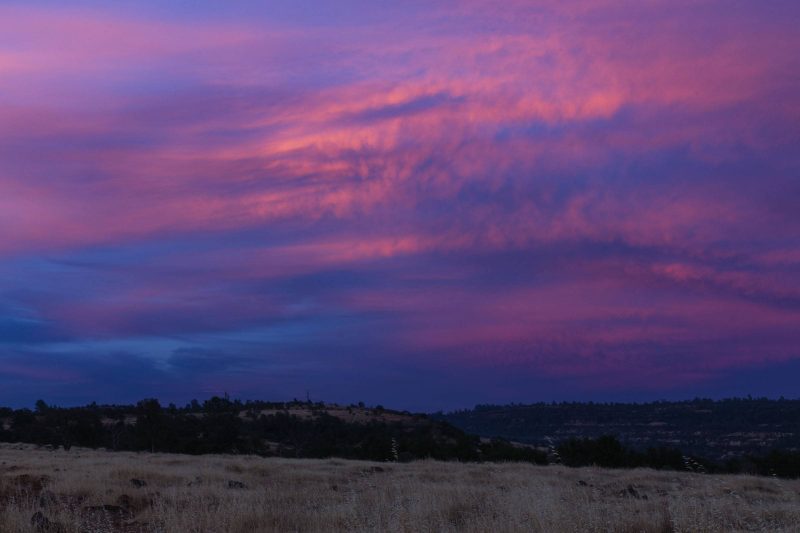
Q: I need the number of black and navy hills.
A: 2